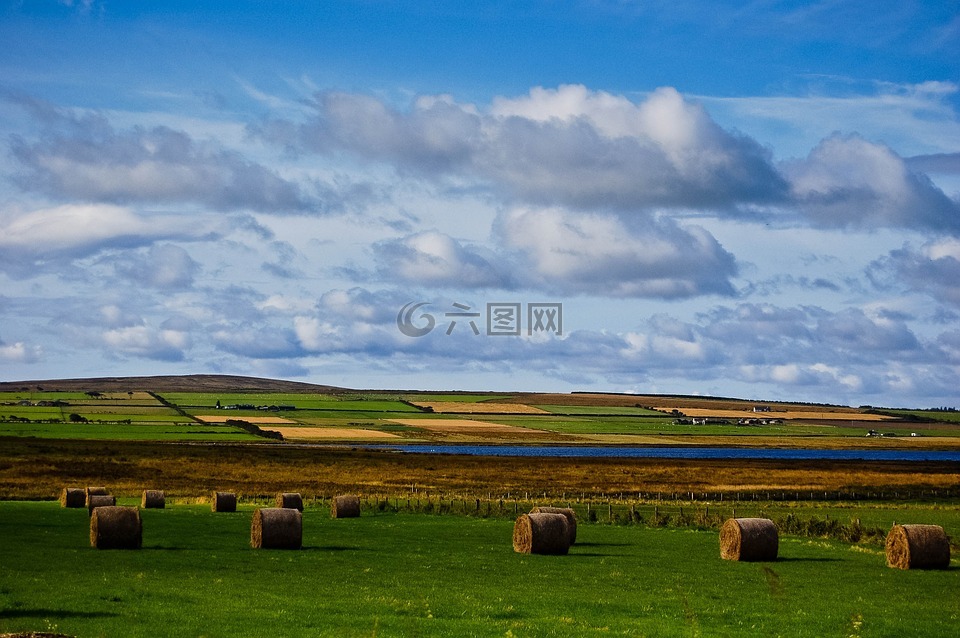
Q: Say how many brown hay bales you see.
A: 13